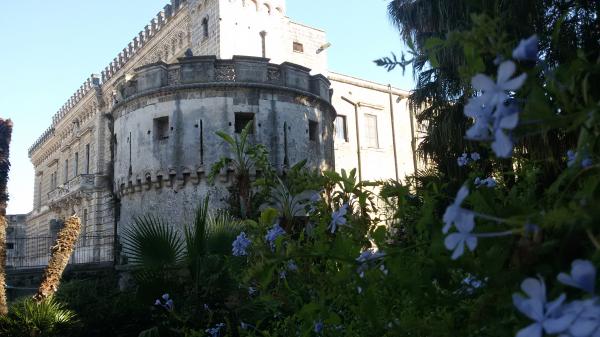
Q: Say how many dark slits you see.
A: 3